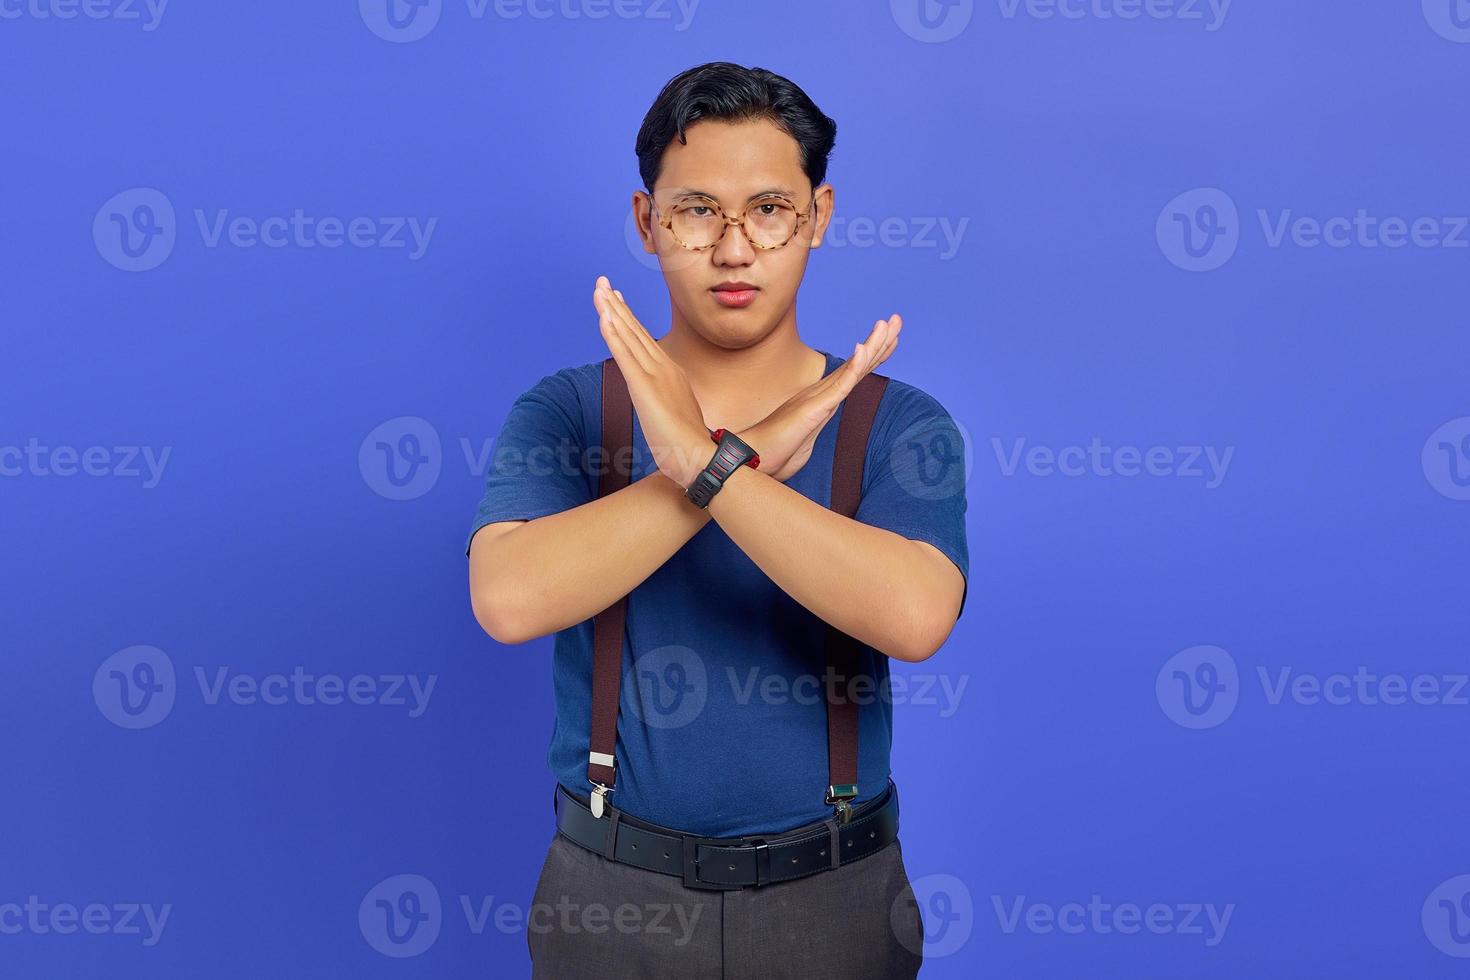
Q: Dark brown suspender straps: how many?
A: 2